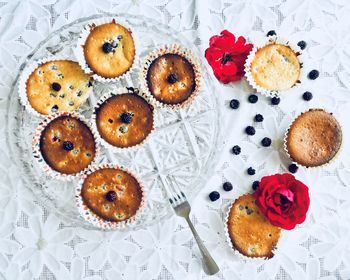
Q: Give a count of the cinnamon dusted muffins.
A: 1